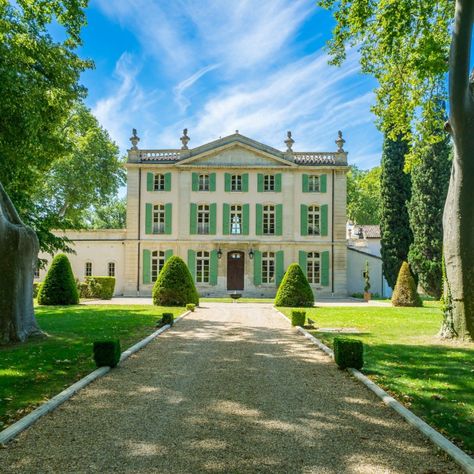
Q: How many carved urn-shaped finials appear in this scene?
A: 4